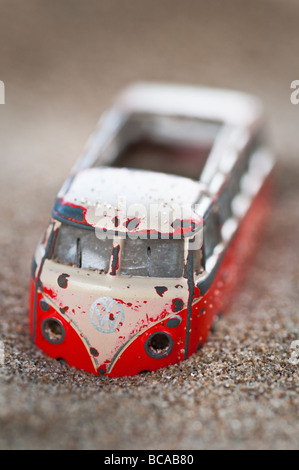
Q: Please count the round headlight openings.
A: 2